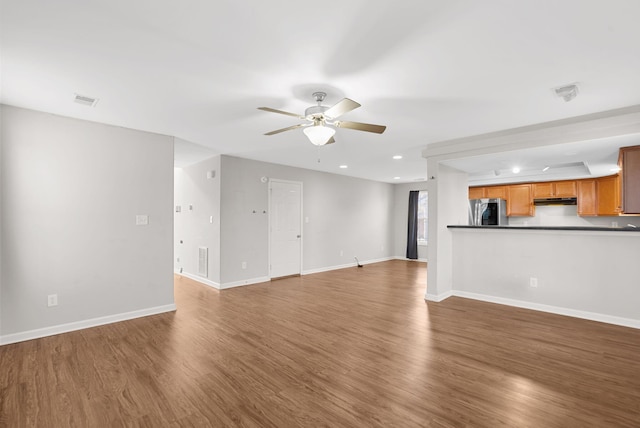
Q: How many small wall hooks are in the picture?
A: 2